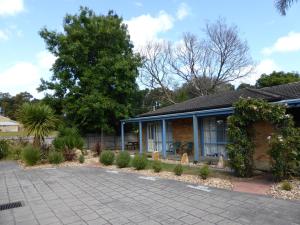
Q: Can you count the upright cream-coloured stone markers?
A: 3